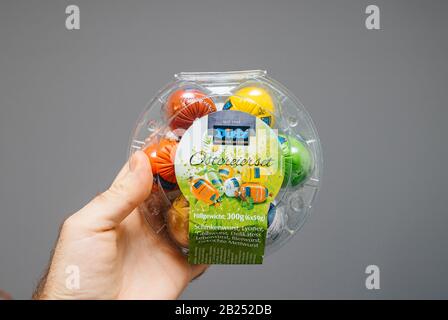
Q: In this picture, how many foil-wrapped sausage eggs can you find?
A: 6